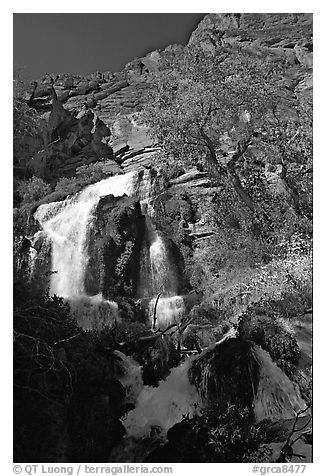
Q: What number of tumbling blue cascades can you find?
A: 0